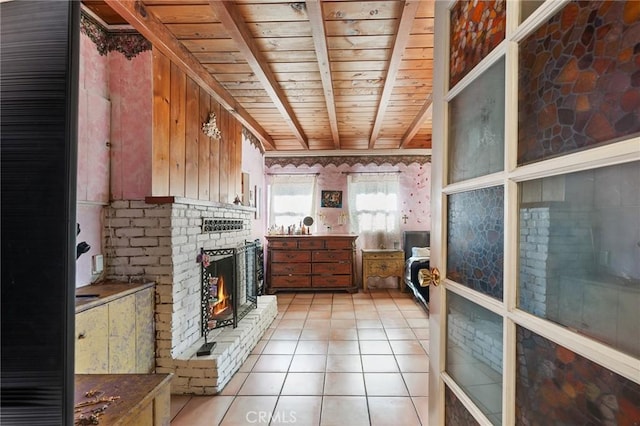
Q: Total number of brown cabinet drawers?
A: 9